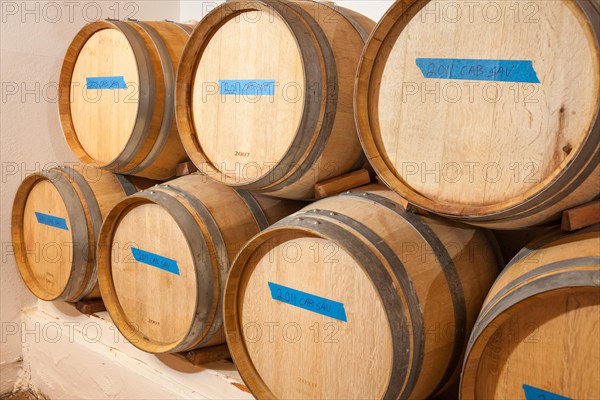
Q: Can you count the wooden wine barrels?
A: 7